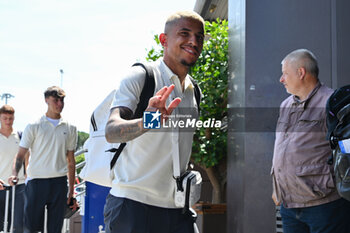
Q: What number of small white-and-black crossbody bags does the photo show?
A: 1